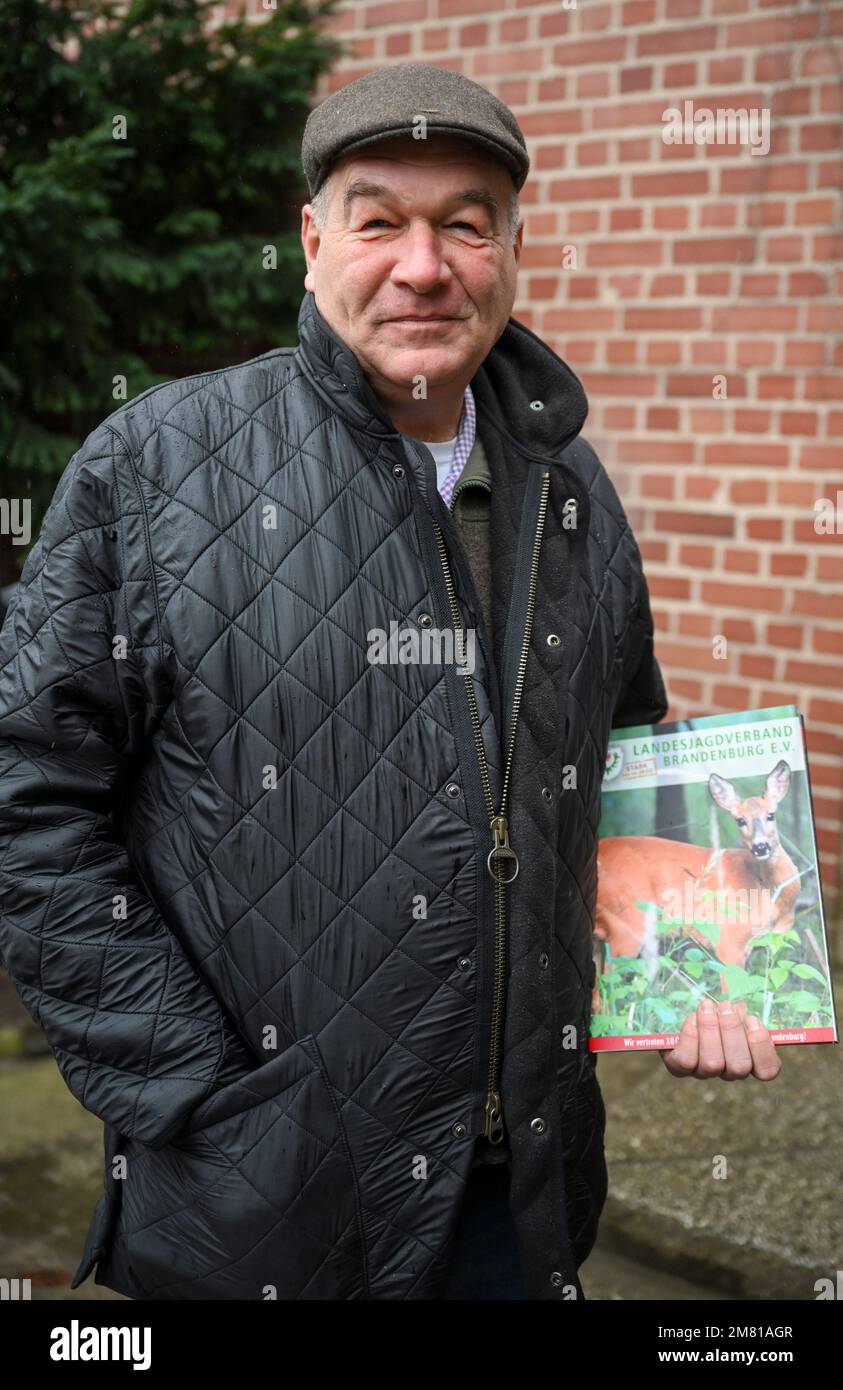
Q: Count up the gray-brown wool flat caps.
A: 1